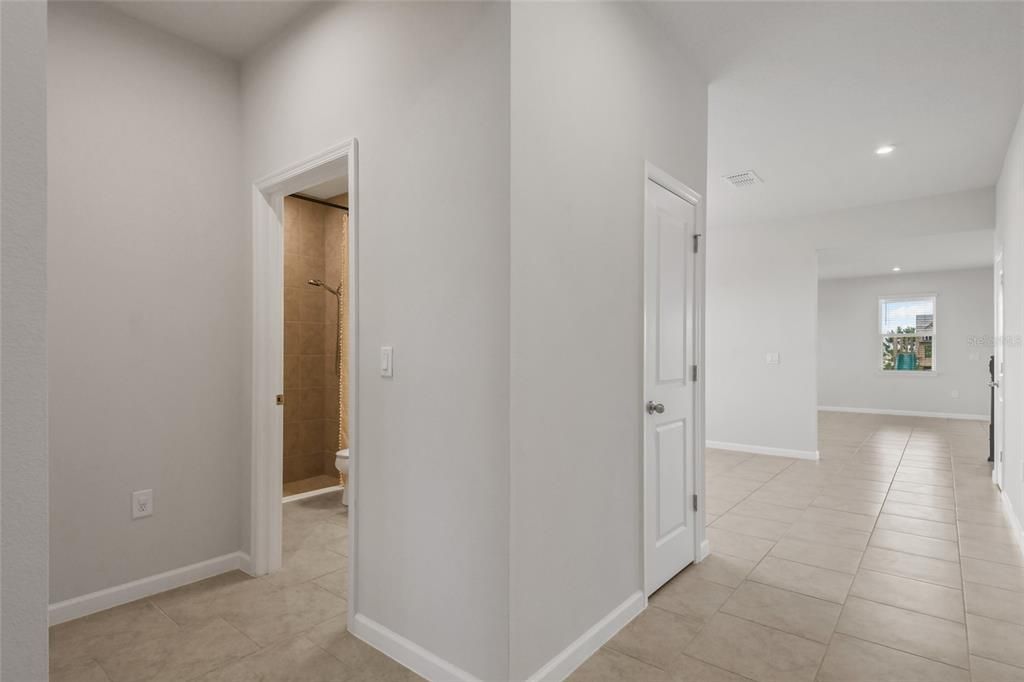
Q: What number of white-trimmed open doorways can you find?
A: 1